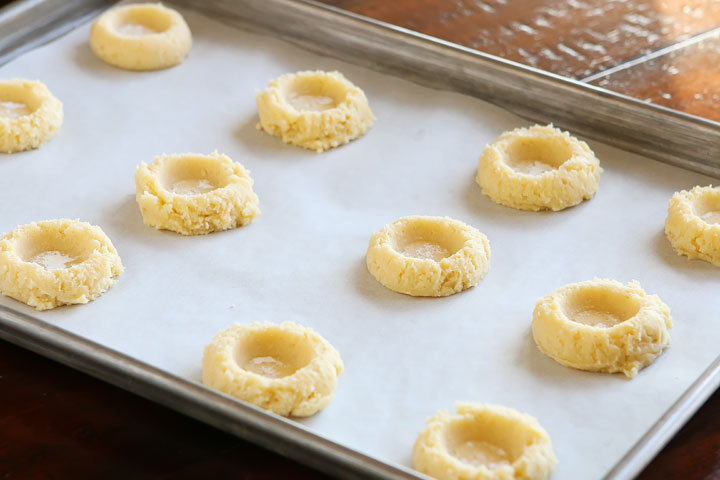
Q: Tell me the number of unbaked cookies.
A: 11